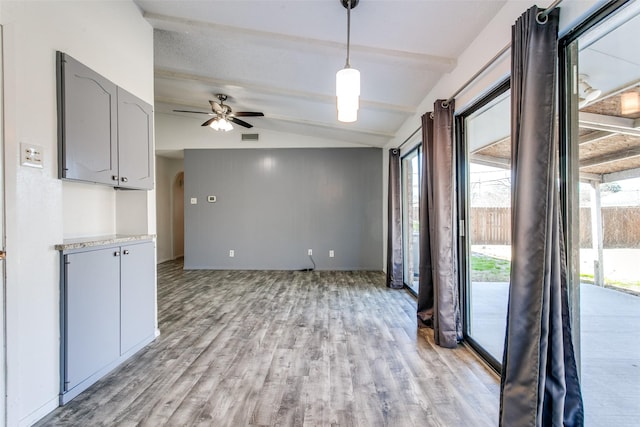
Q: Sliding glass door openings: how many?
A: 3